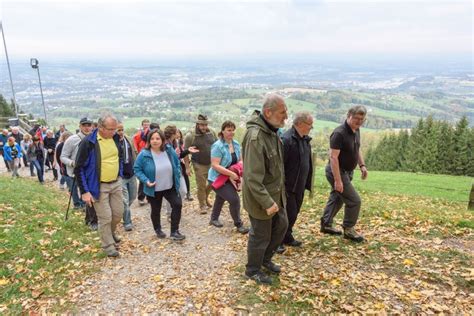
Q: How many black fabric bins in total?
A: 0